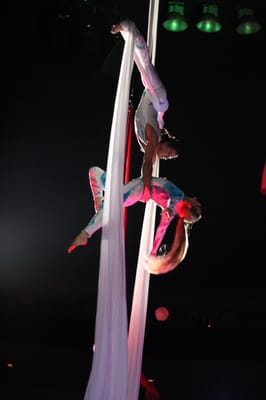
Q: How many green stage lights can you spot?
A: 3